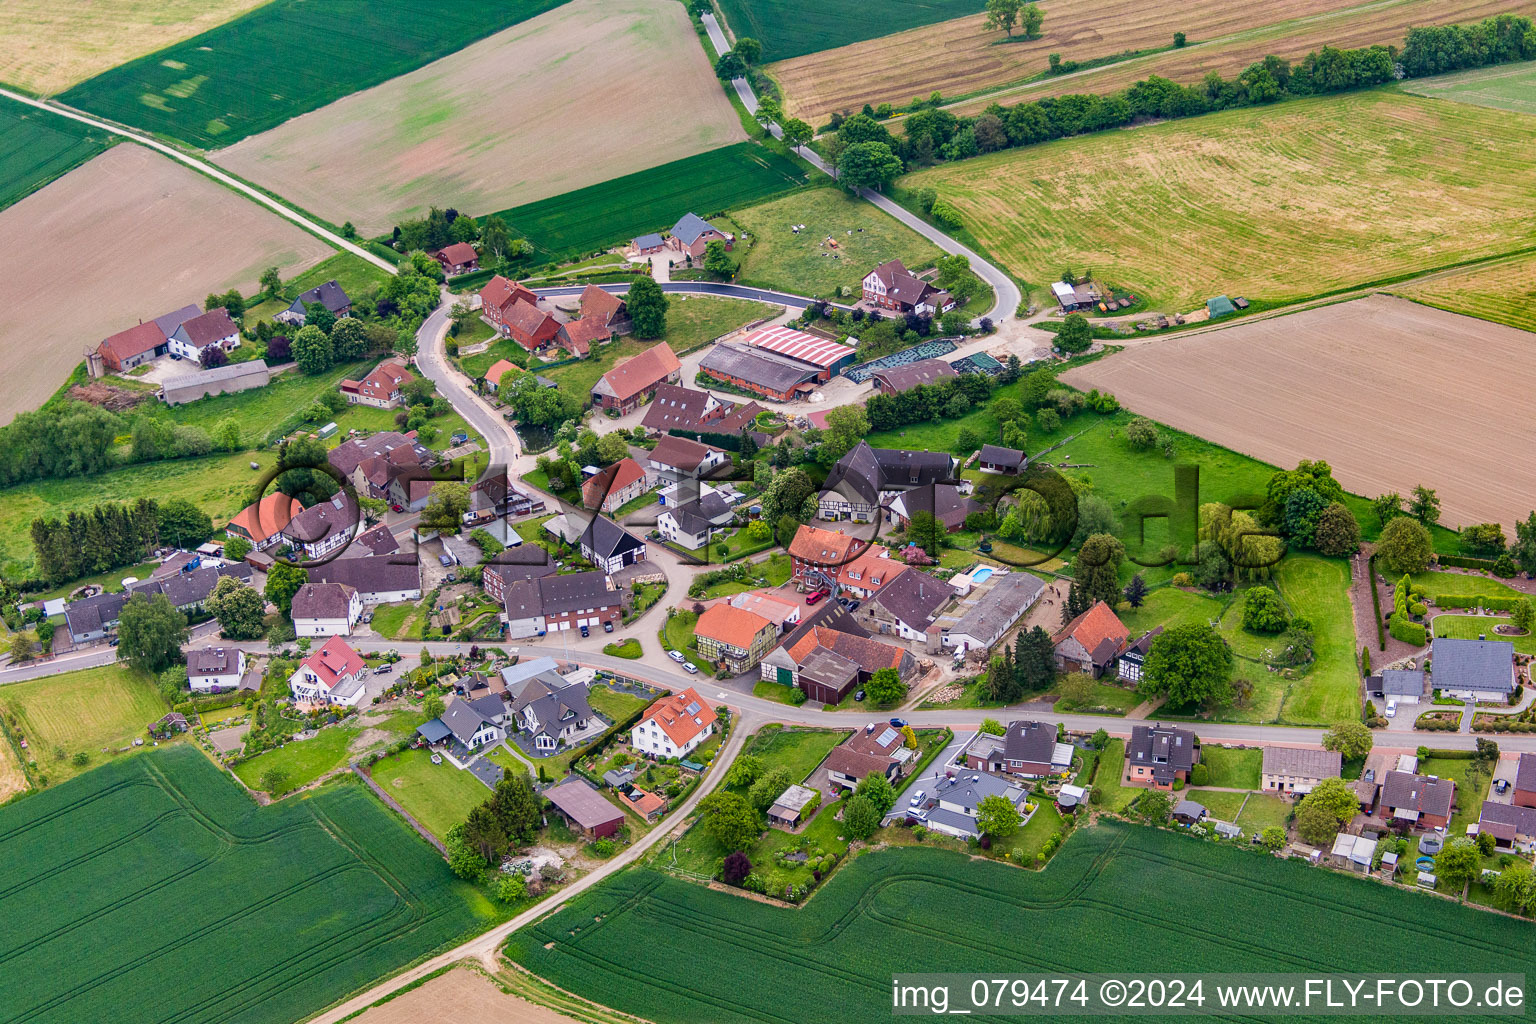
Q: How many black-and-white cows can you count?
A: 9